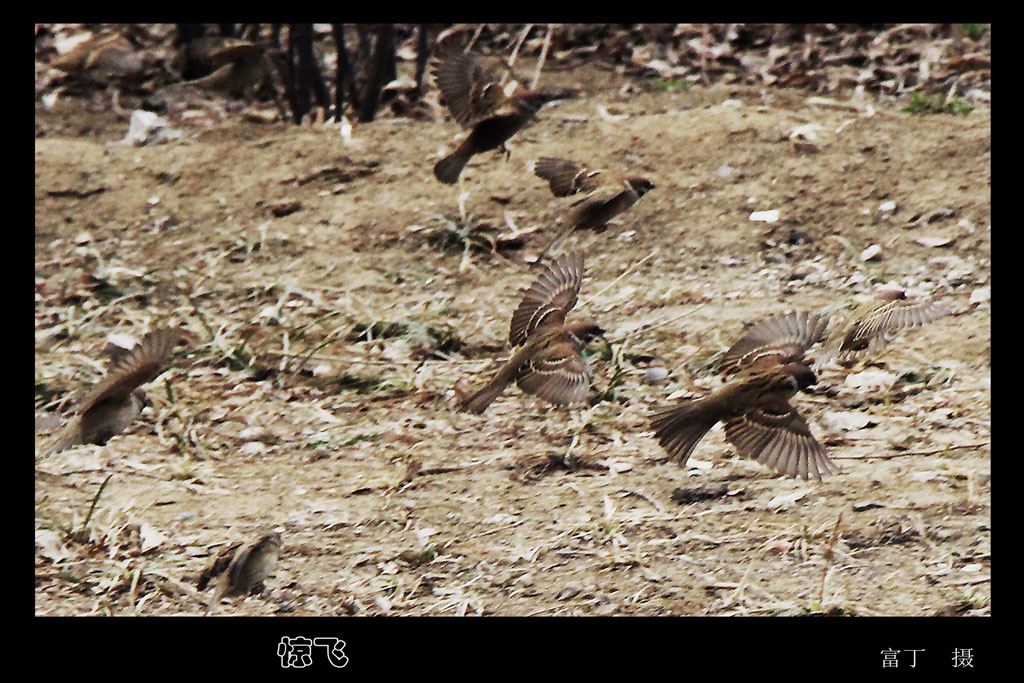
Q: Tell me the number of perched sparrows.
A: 1